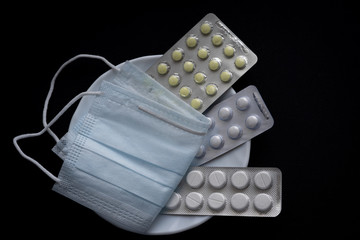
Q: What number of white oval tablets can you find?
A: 9